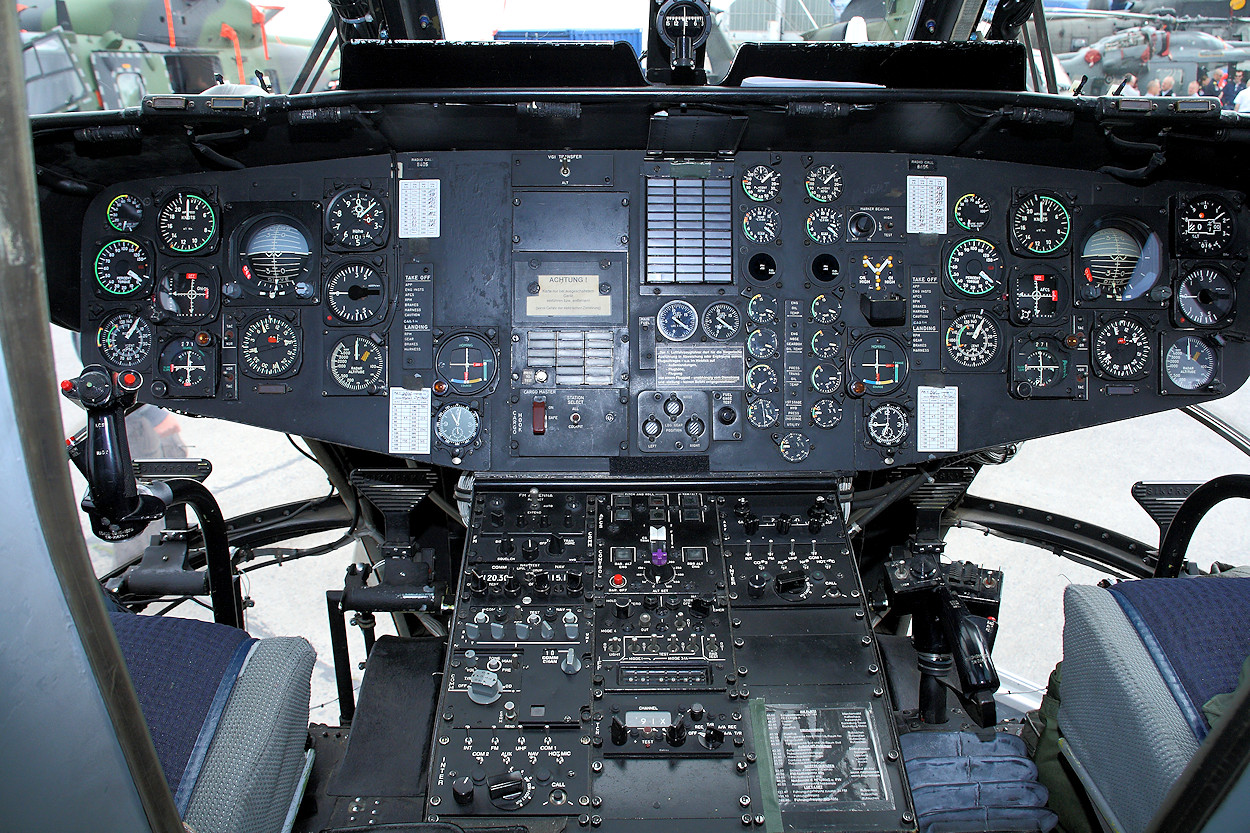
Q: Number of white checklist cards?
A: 4